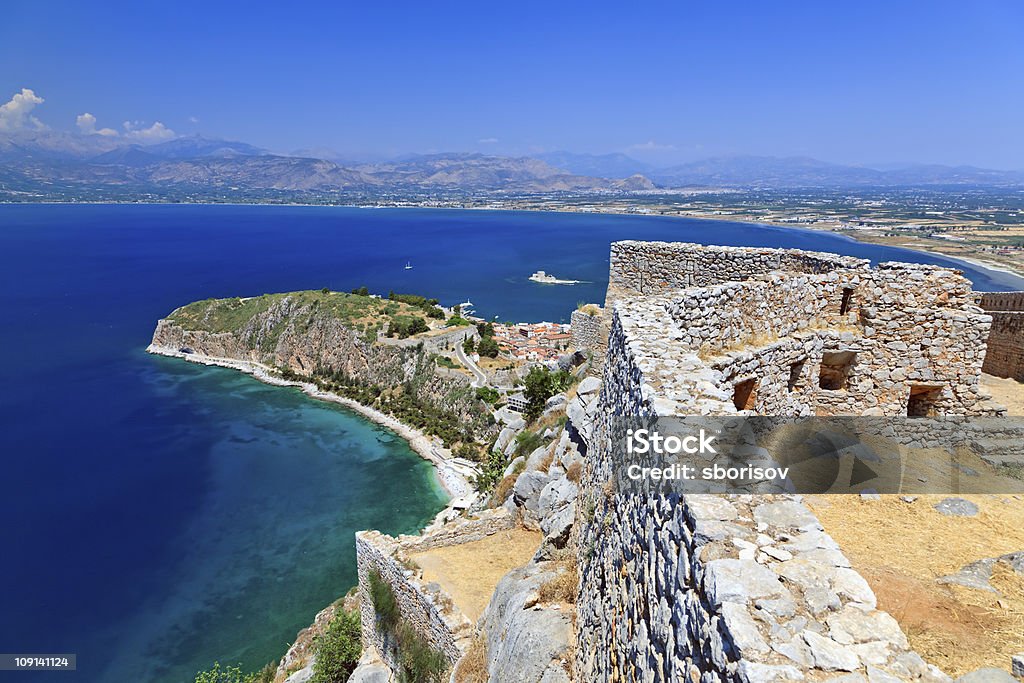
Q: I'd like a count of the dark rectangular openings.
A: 5